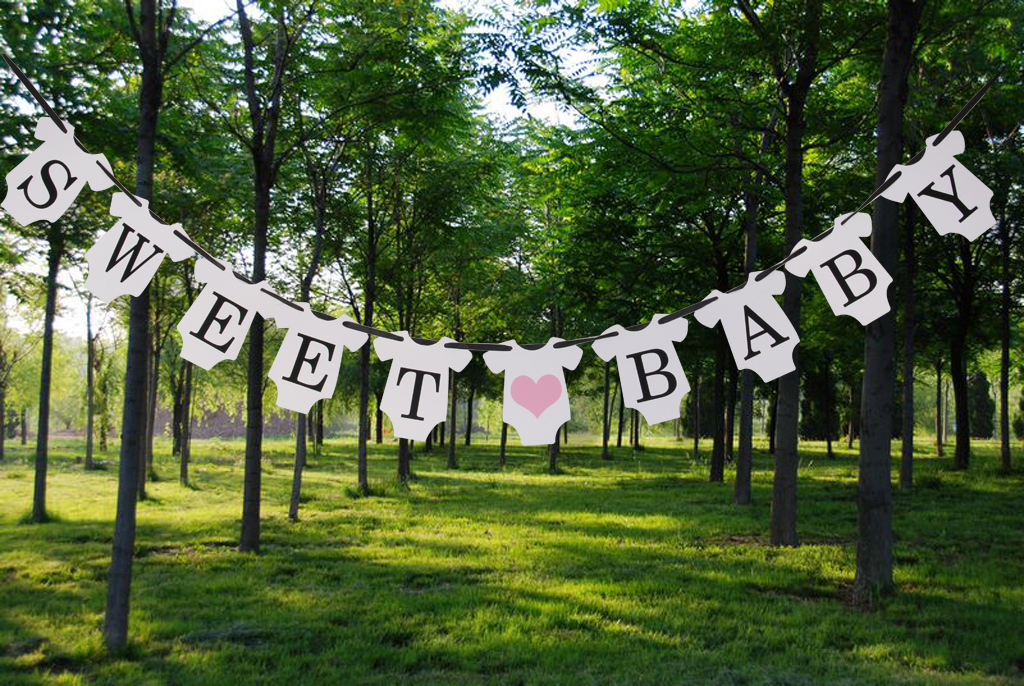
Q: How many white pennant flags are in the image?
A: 10